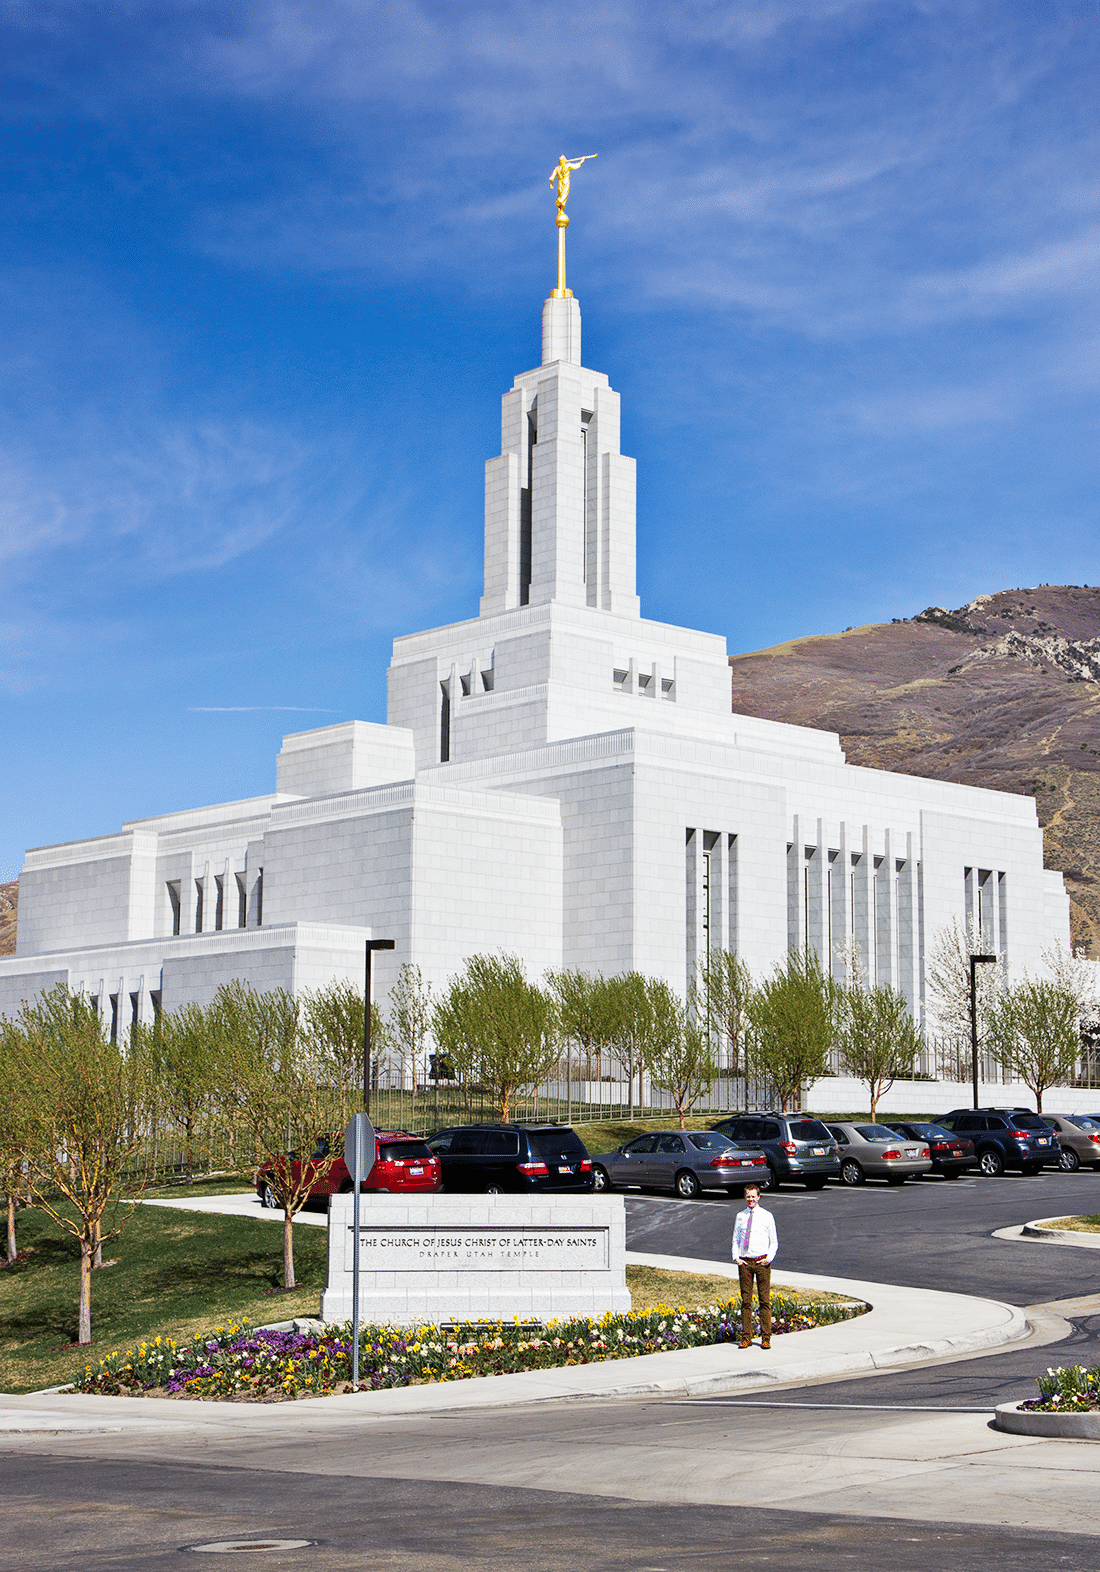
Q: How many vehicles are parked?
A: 8